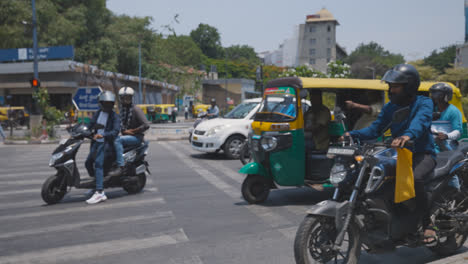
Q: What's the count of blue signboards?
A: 2